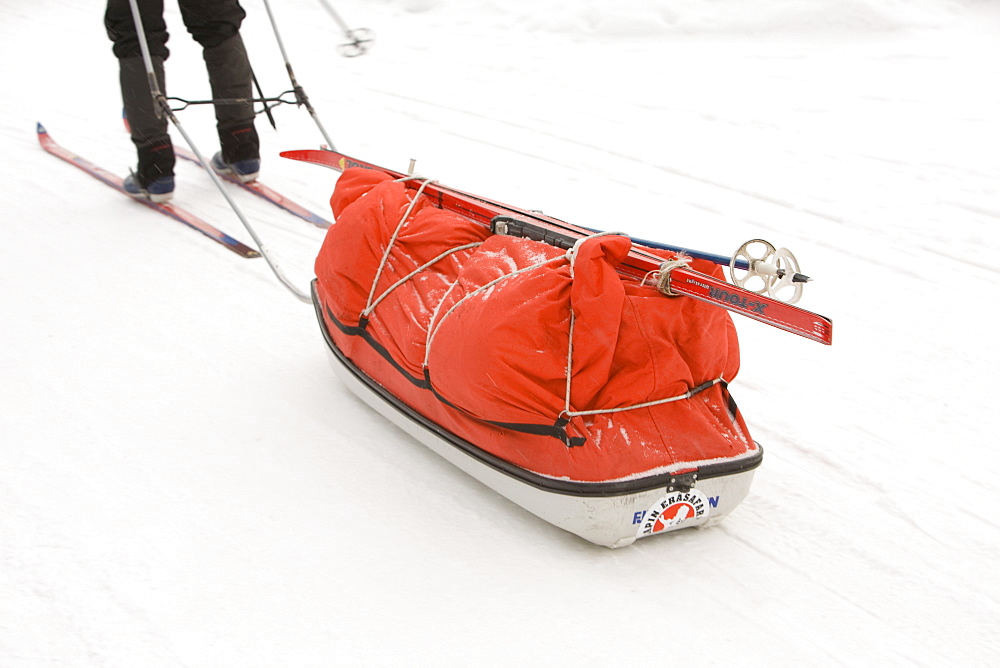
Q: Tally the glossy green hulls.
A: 0